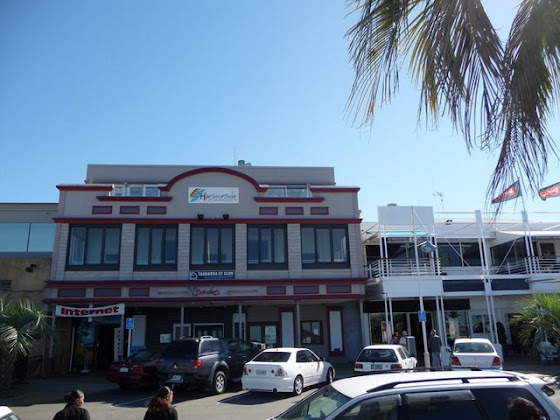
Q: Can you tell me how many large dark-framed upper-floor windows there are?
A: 5